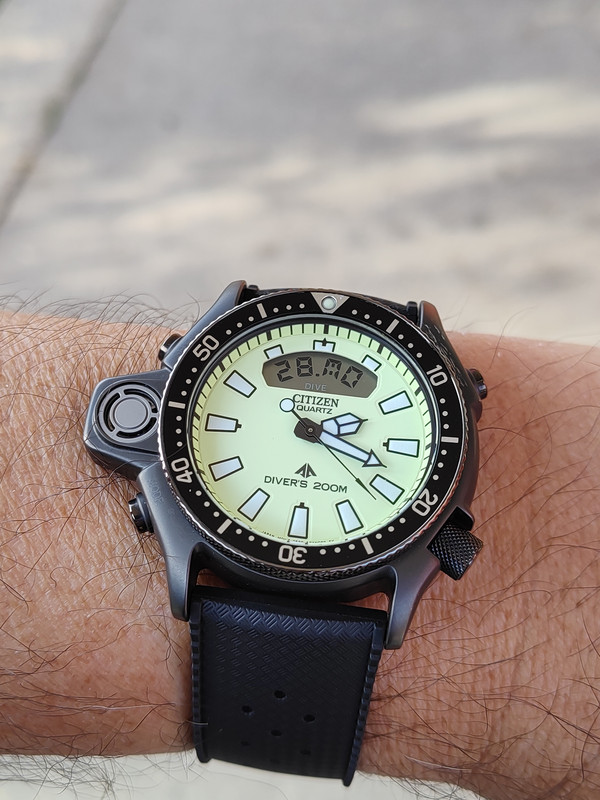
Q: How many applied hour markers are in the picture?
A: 12